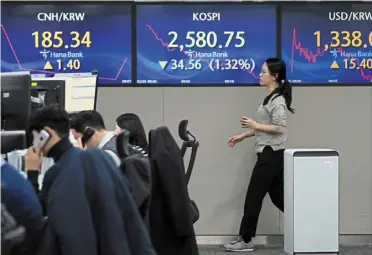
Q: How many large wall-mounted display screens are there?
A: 3